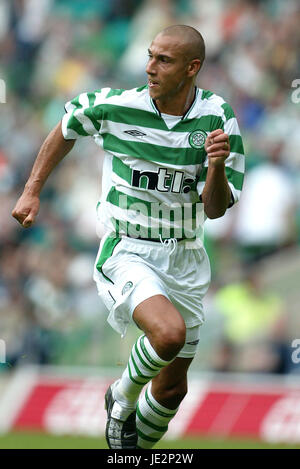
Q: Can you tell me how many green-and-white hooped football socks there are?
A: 2